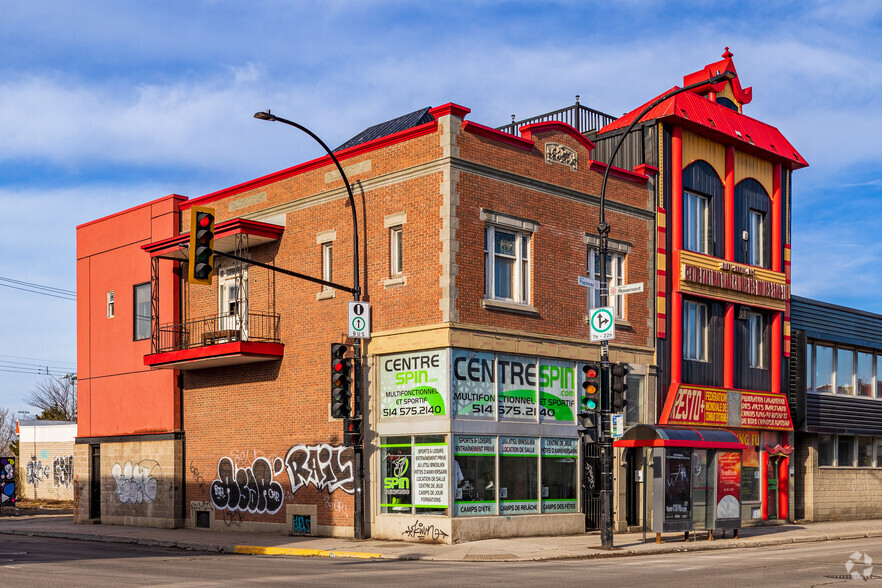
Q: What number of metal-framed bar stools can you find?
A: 0